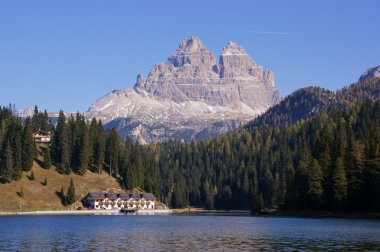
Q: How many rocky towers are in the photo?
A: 2